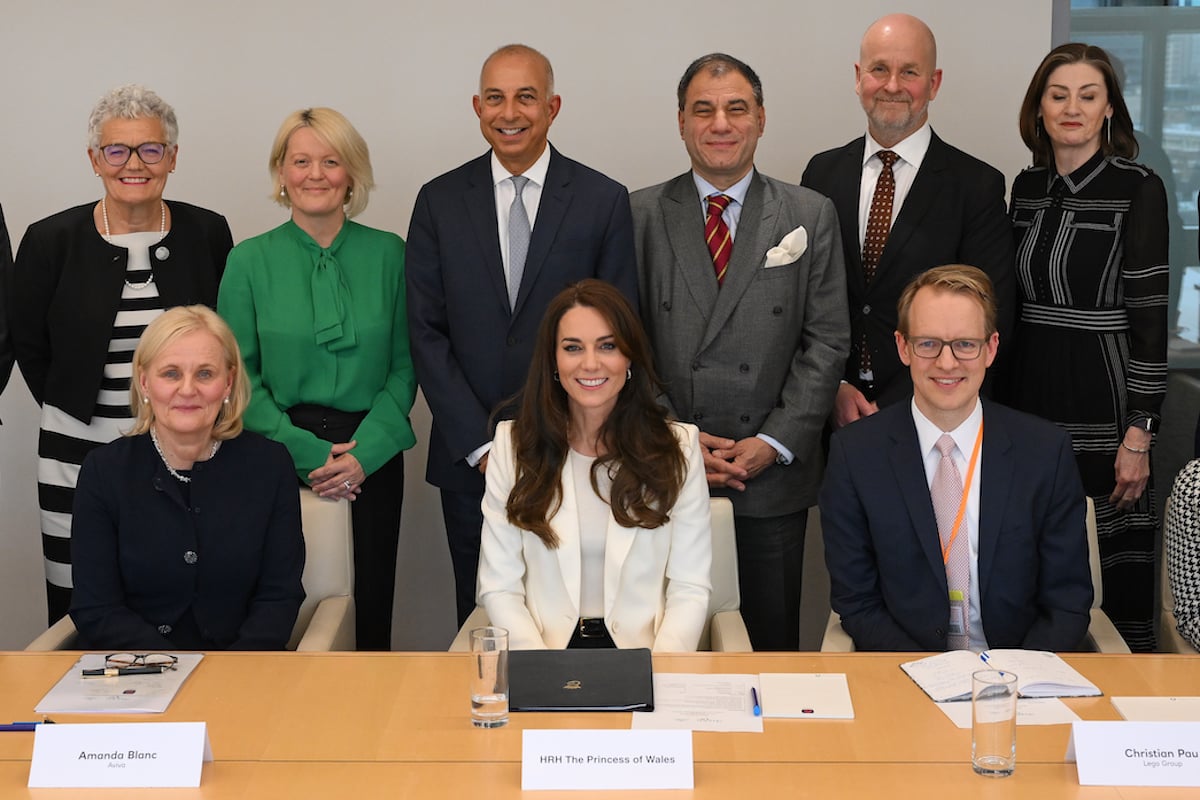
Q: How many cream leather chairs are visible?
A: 4